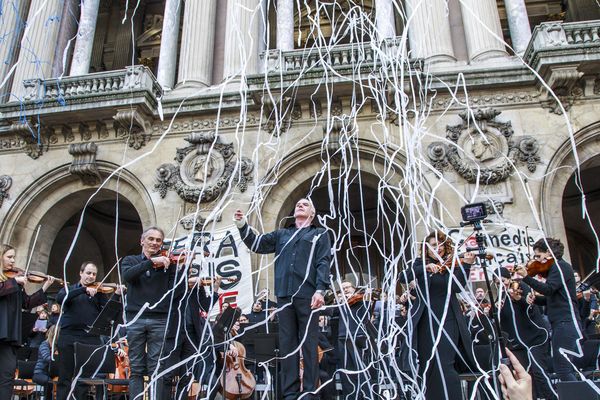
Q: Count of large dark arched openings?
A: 3